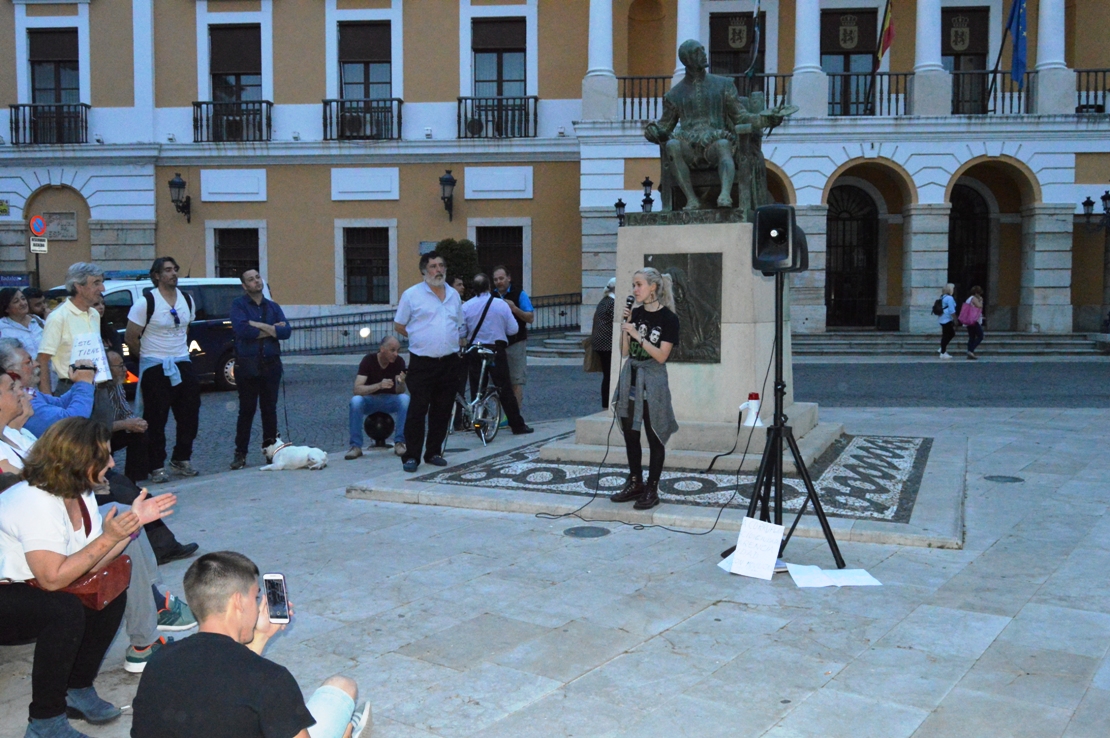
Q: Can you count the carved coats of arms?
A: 3